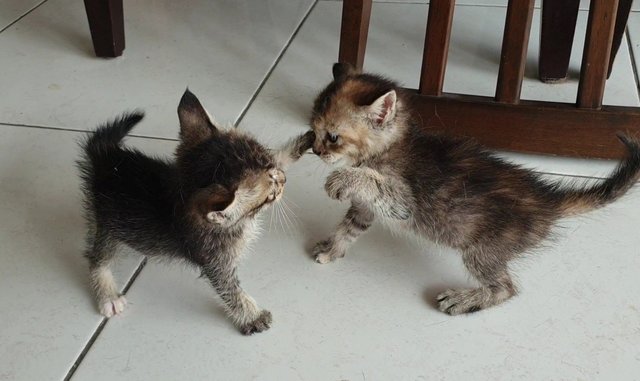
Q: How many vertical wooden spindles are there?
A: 4